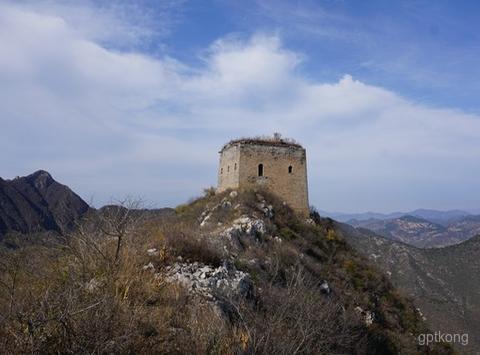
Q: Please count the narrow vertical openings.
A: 5